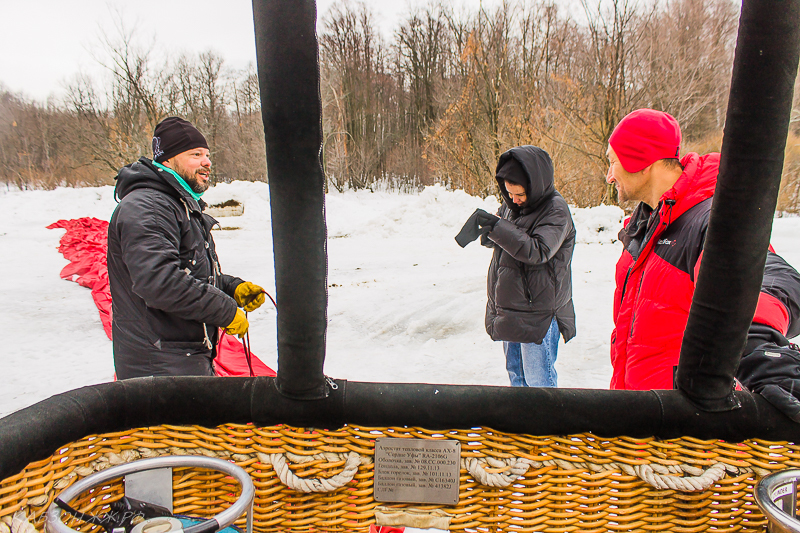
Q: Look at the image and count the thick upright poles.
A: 2